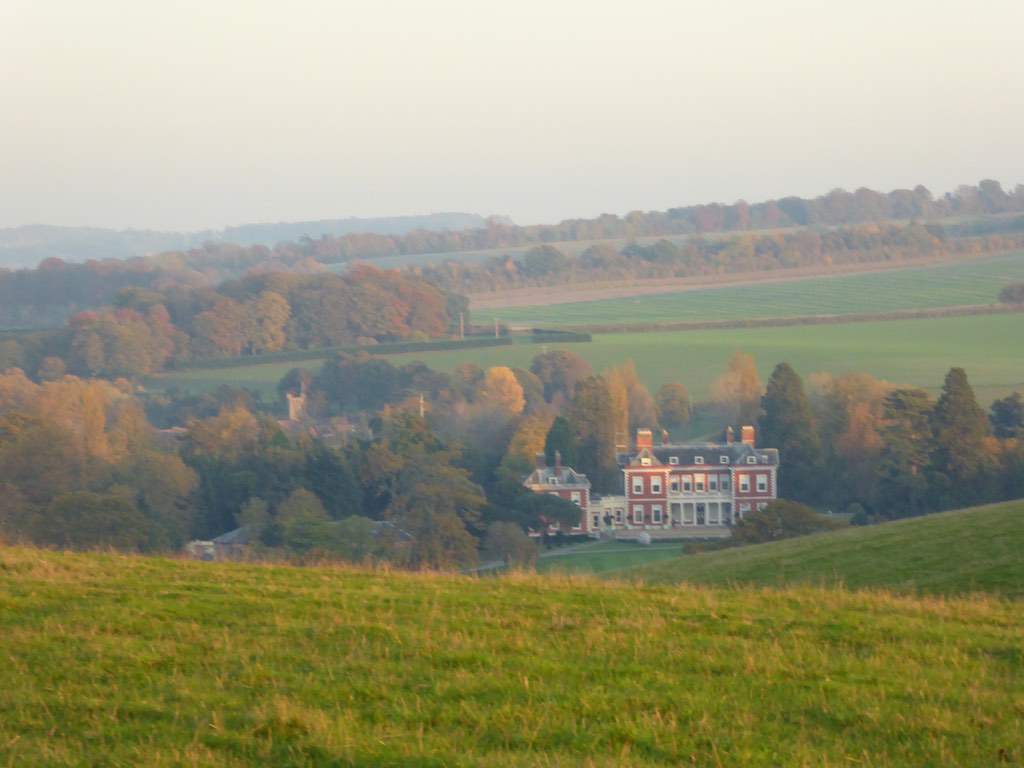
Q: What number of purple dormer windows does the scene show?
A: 0